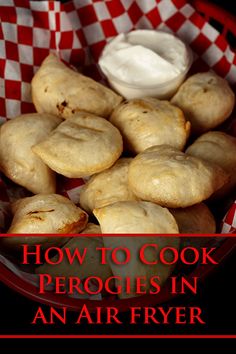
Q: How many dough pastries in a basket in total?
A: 12